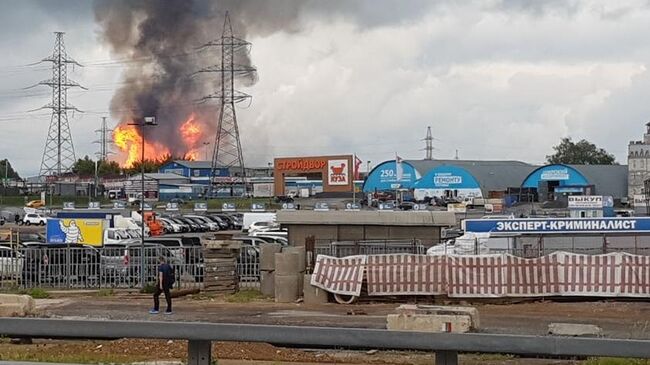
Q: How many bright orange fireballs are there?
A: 2